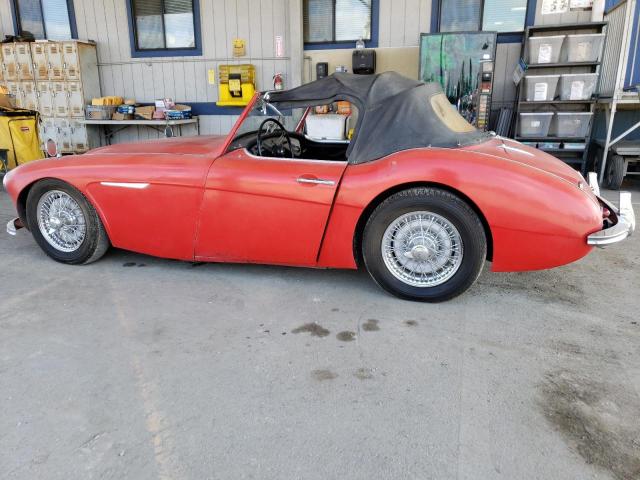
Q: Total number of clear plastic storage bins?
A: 6